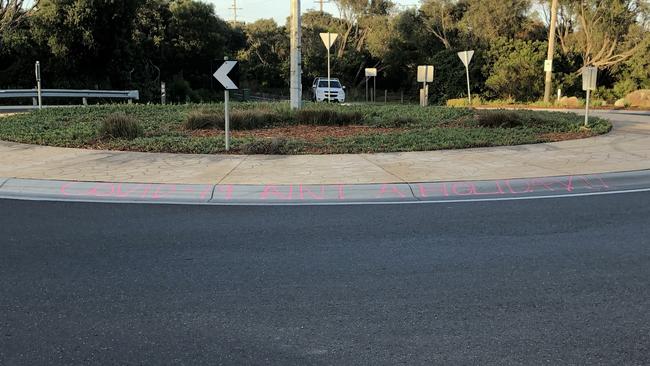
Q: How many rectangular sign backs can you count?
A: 3